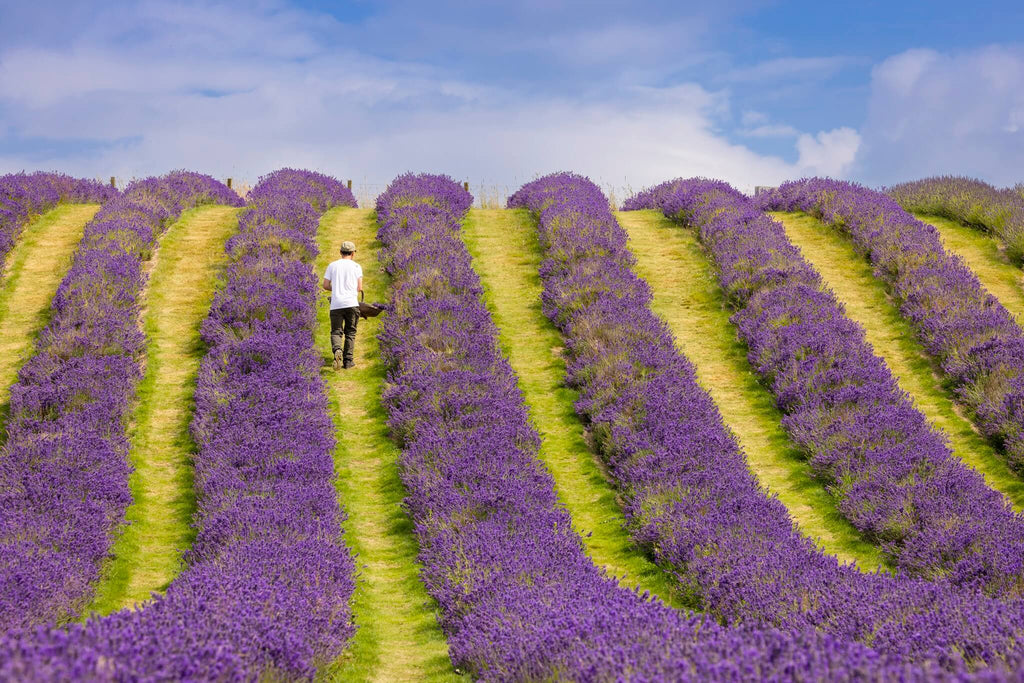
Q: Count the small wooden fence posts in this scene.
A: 4